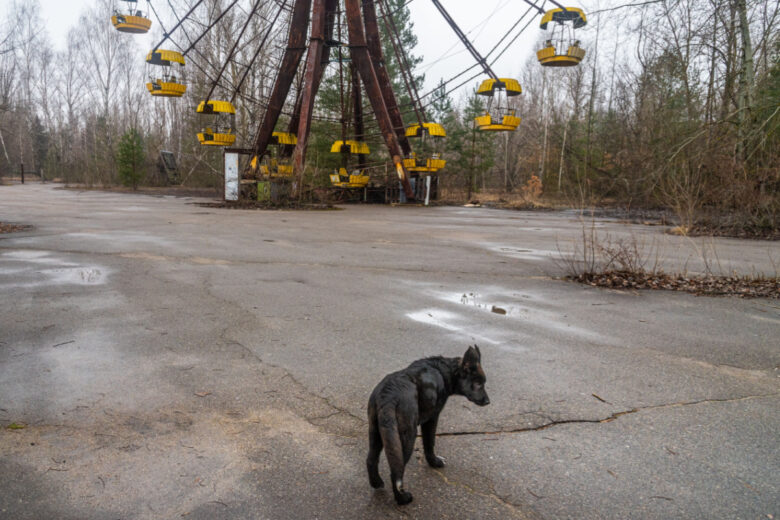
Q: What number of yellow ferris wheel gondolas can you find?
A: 8